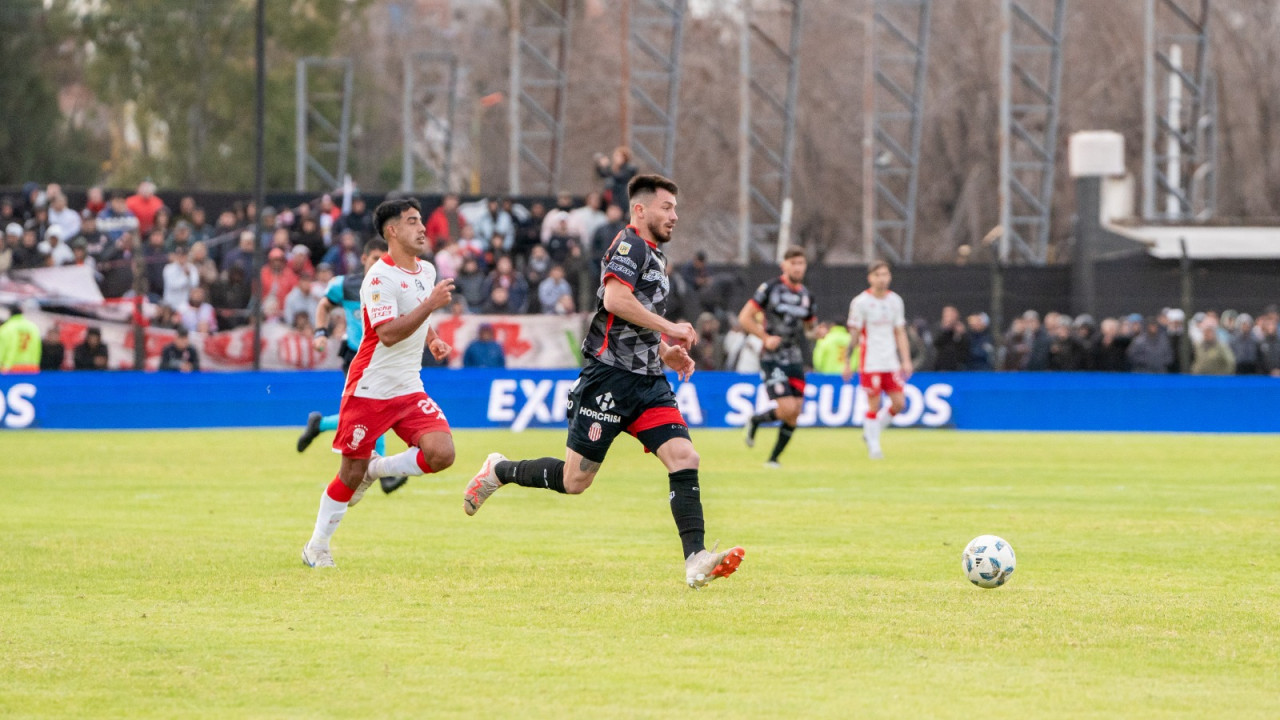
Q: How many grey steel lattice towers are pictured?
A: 8